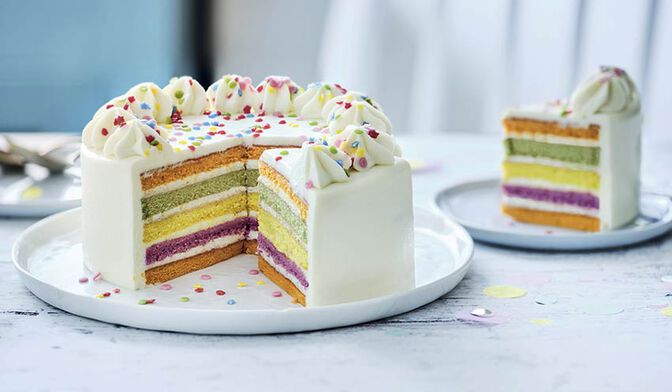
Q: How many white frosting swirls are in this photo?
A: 13